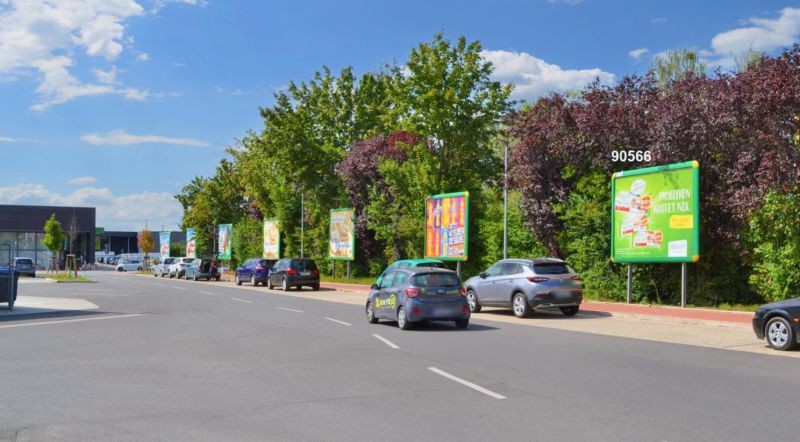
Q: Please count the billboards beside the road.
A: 7